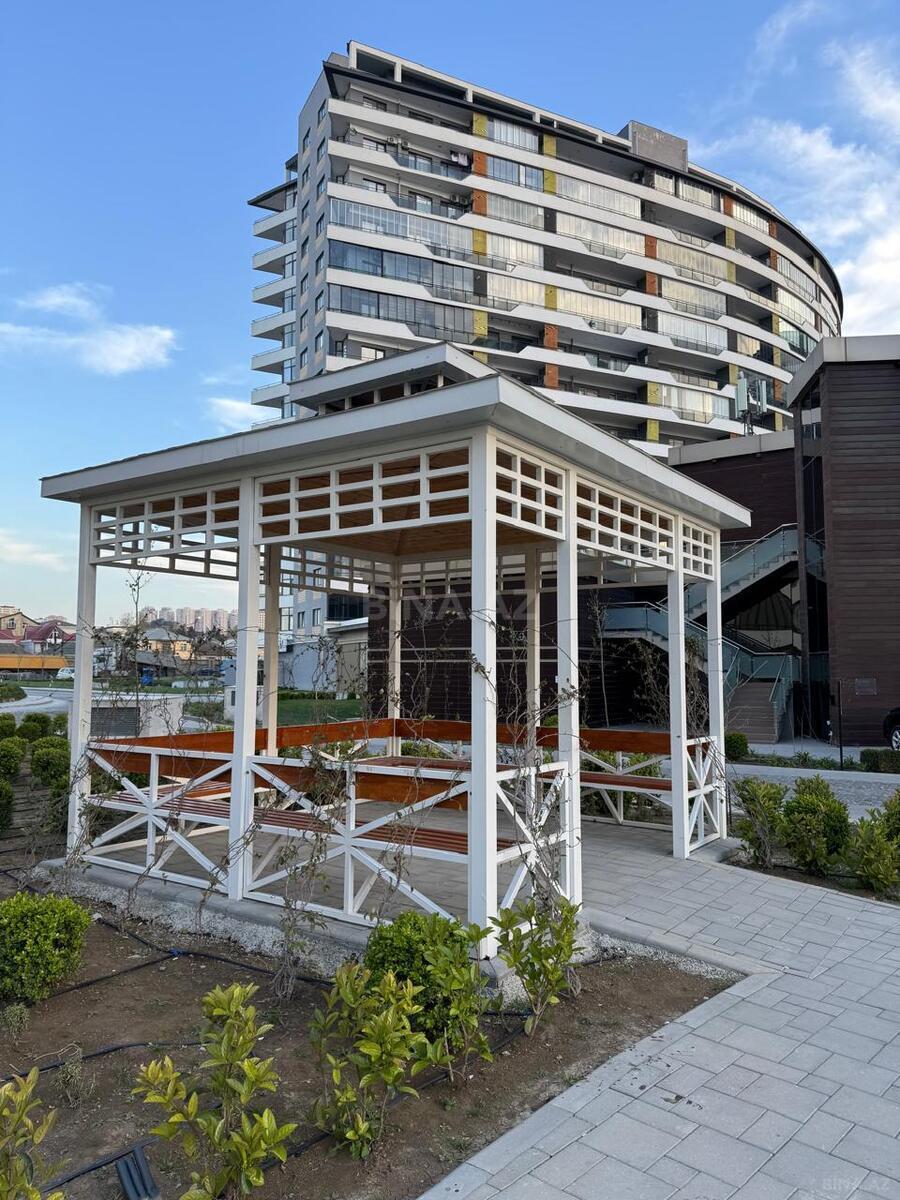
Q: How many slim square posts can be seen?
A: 9